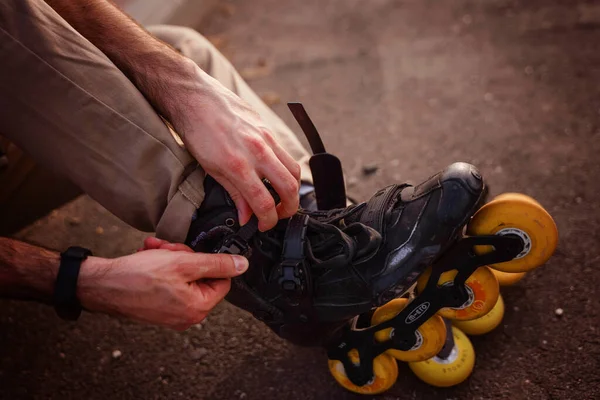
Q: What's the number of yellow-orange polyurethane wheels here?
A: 7